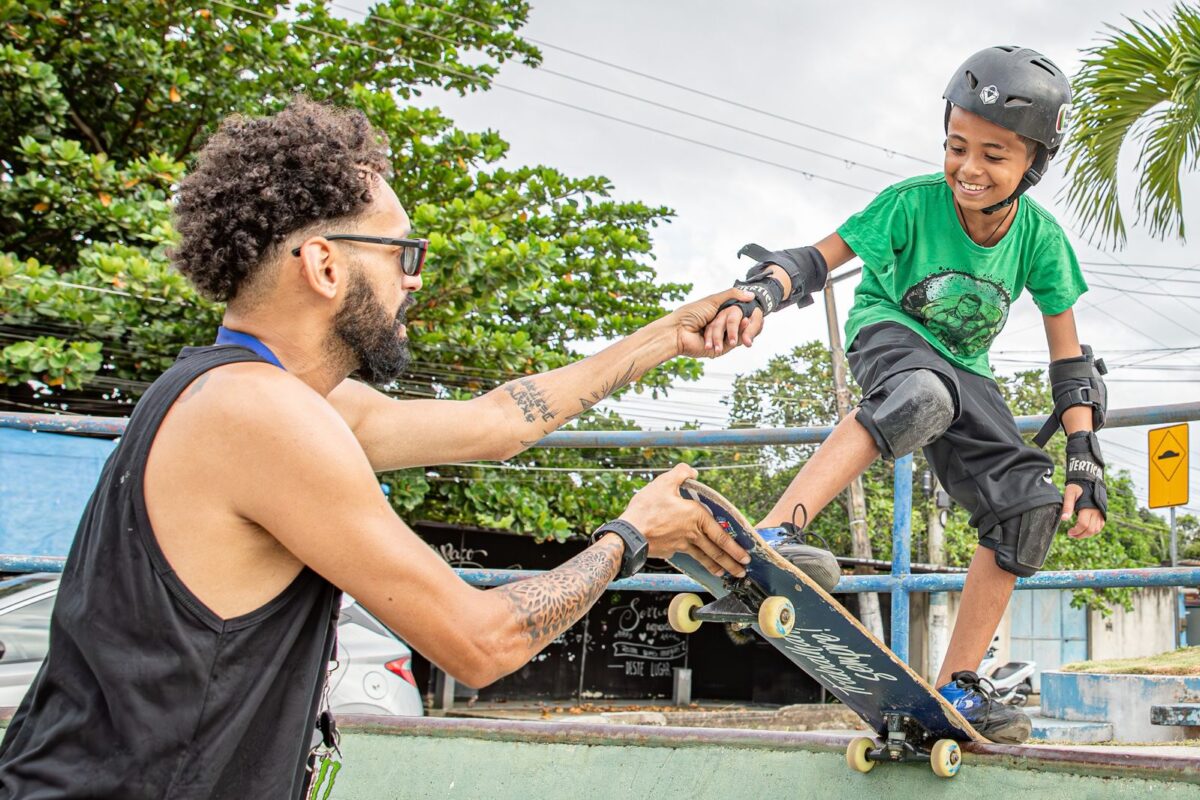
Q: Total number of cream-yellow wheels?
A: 4